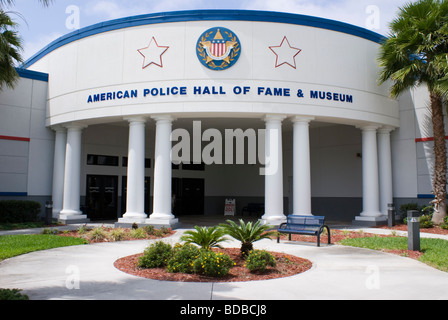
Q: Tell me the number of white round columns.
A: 8